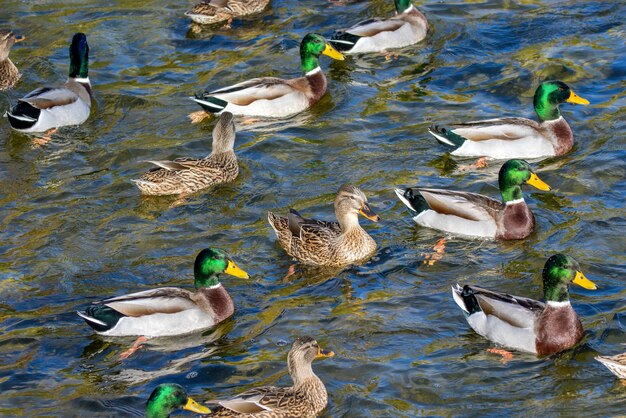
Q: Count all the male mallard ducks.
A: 8